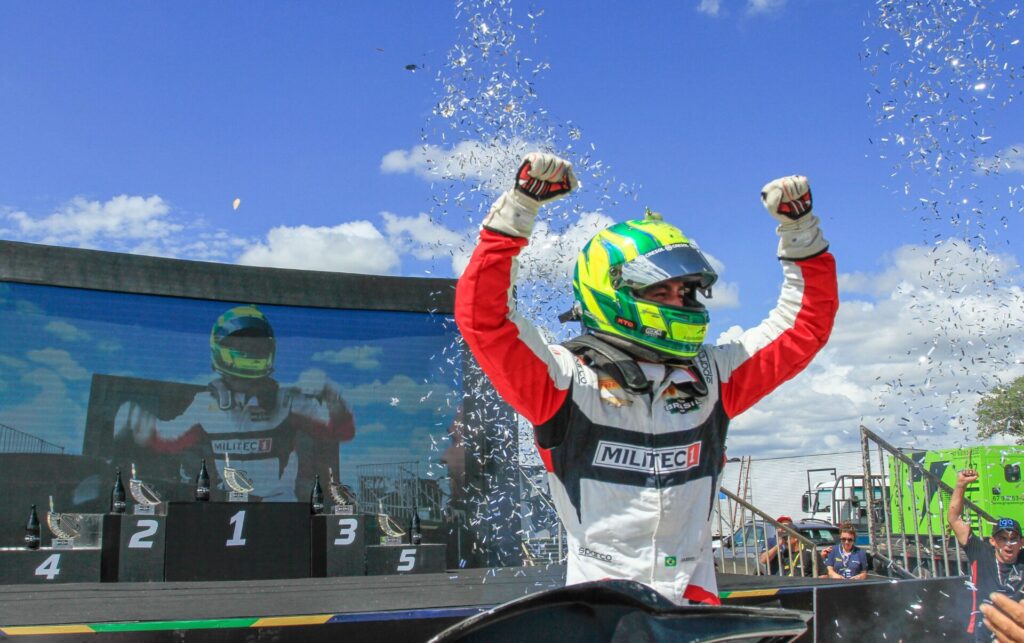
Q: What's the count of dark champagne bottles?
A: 5